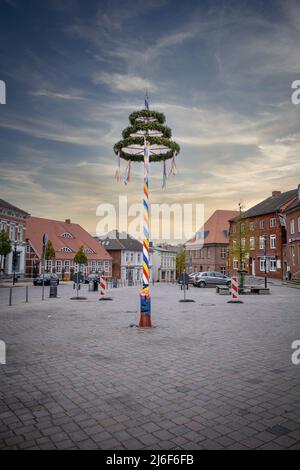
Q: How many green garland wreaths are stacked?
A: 3